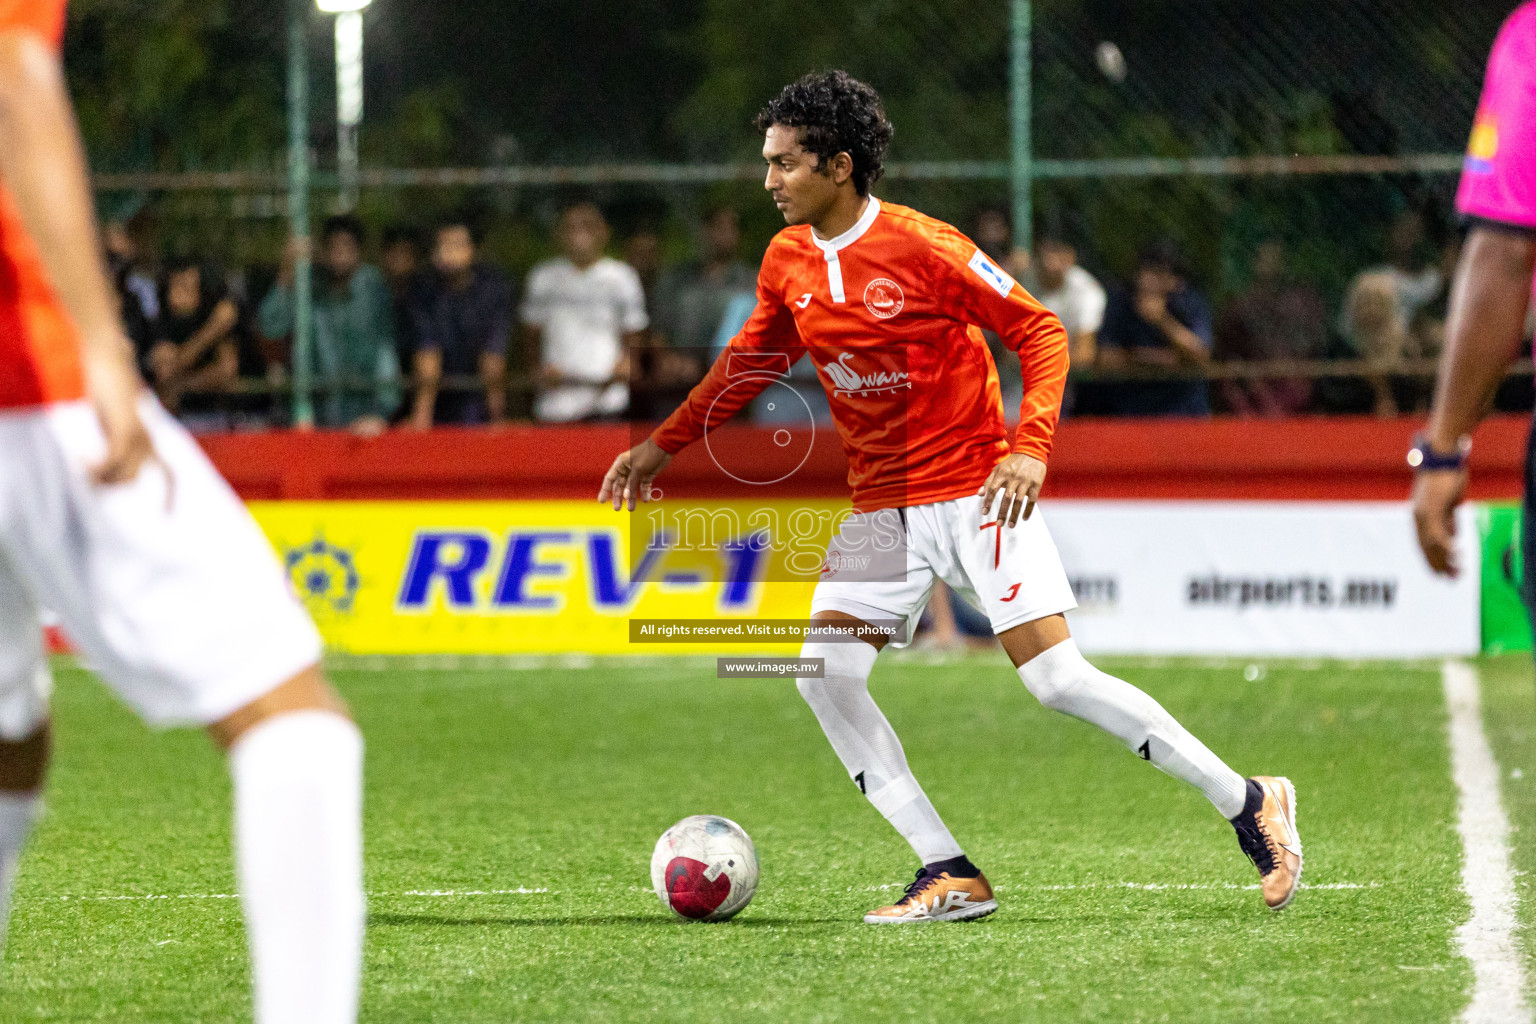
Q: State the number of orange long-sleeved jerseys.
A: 1